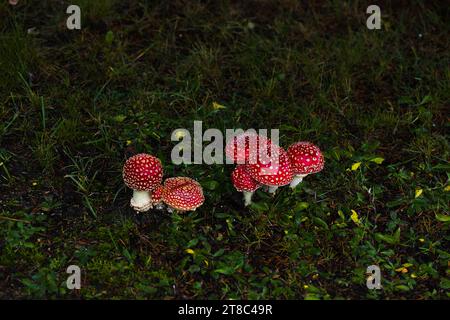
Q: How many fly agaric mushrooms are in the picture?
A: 7